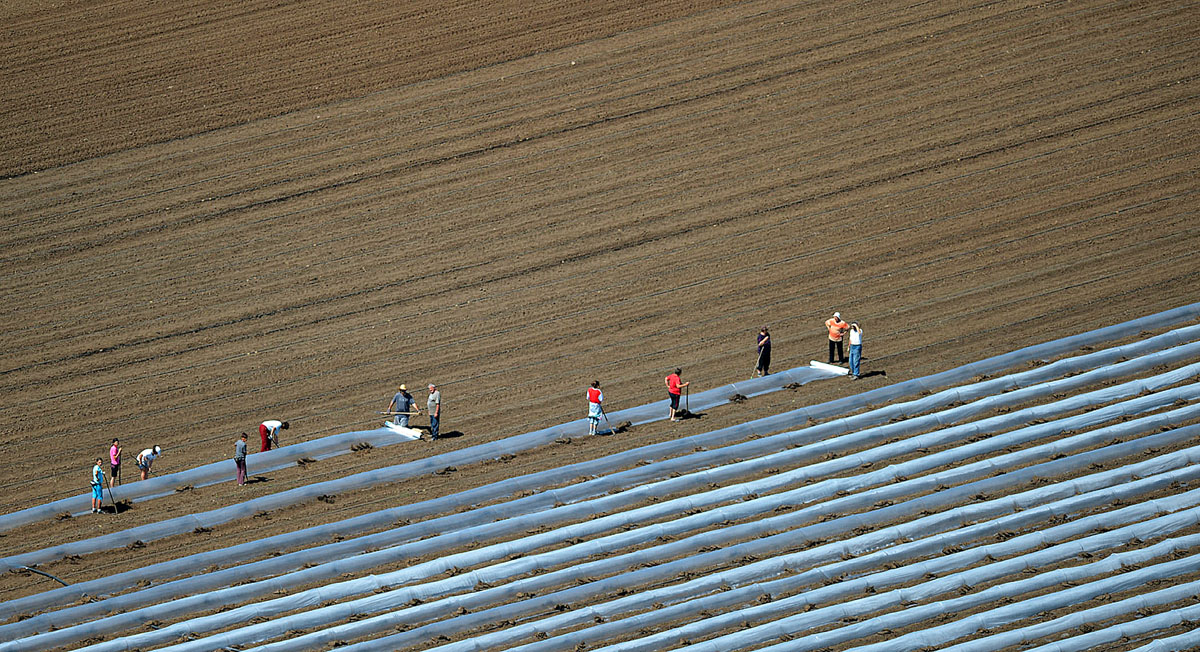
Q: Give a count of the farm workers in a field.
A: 12